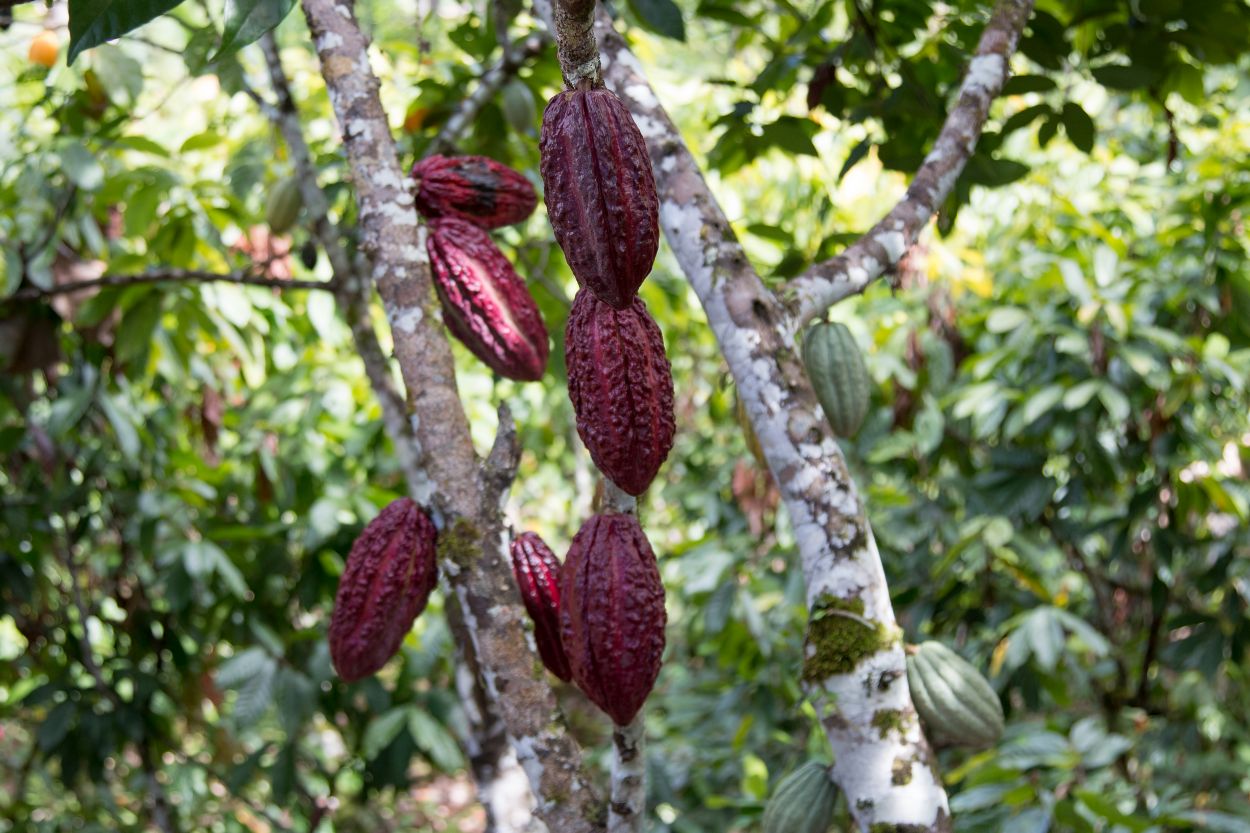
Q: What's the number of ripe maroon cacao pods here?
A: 7